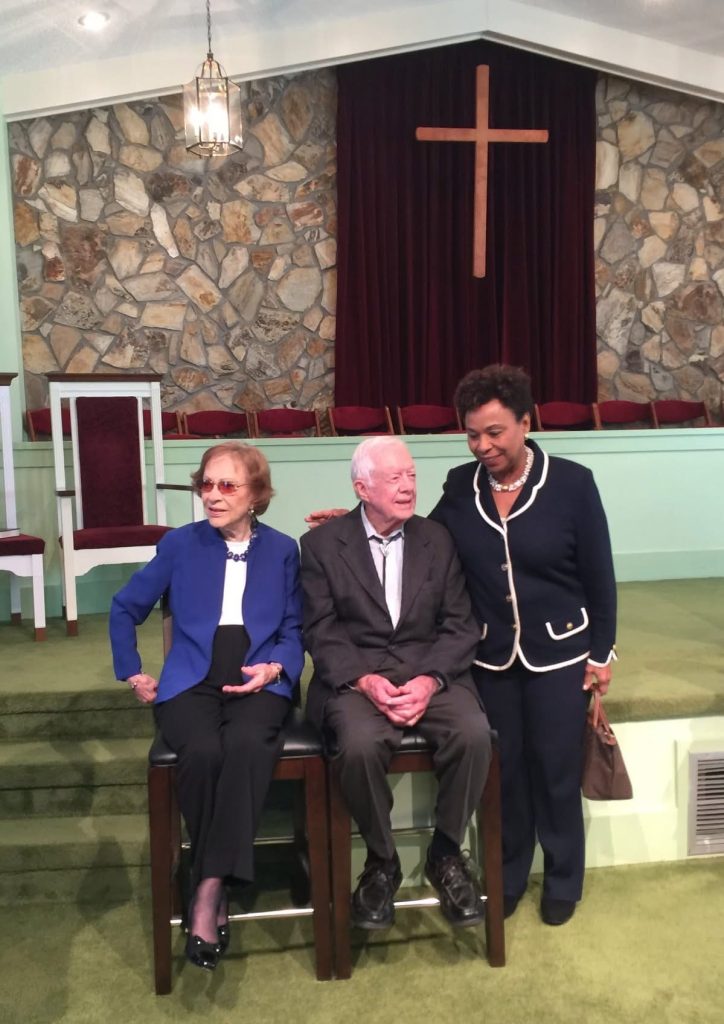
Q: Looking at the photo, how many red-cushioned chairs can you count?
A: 11